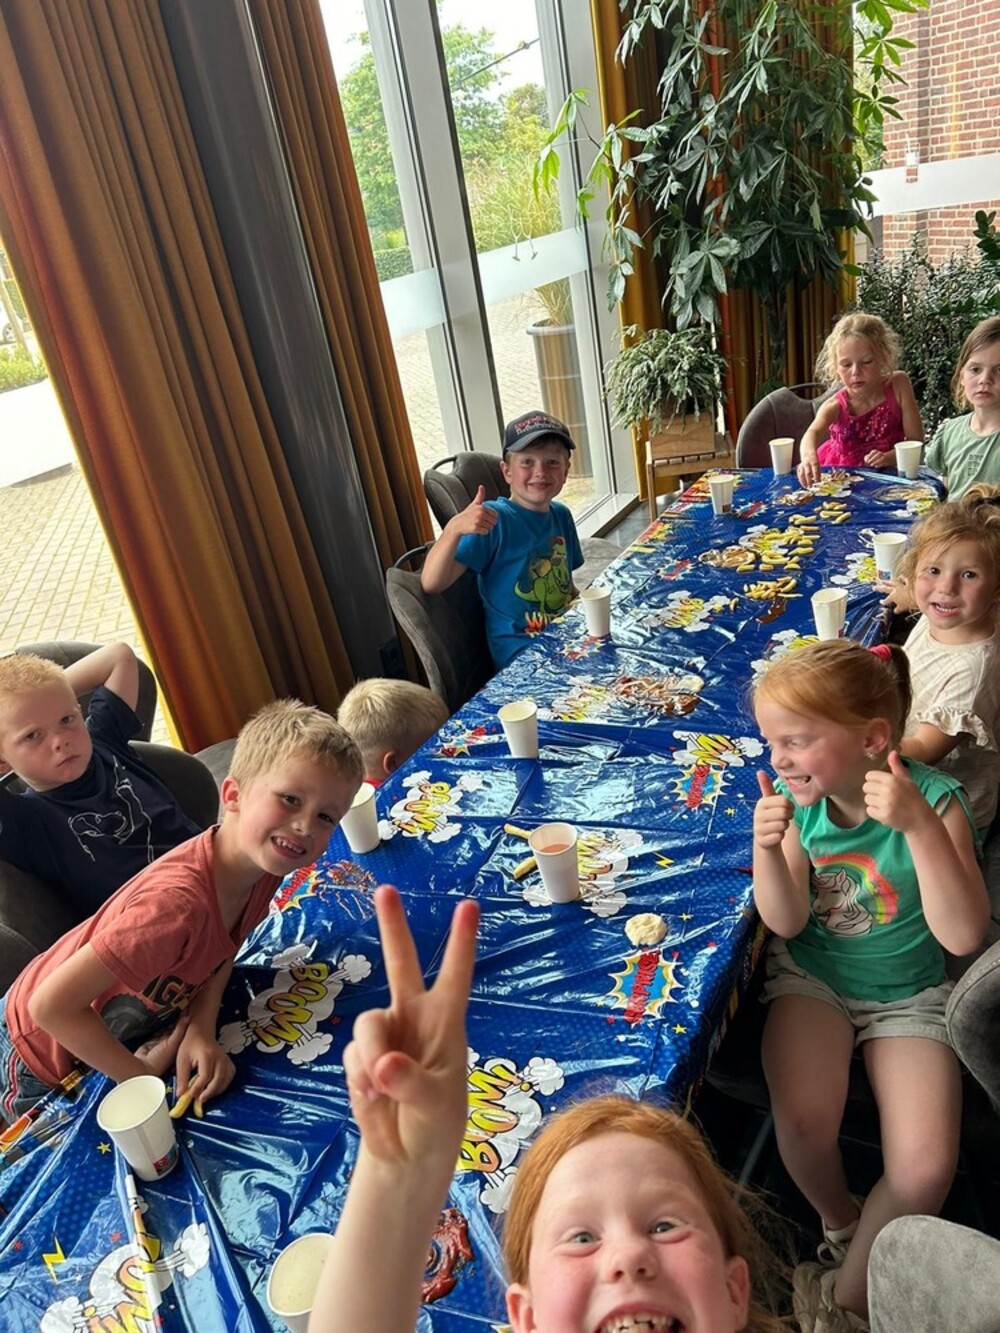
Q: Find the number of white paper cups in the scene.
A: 11